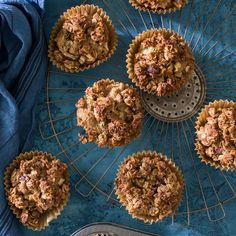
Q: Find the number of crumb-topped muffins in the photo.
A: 7